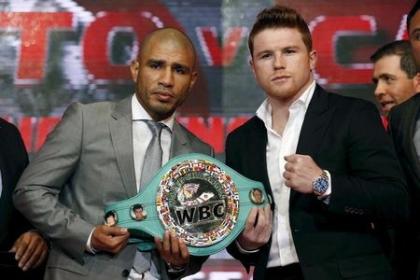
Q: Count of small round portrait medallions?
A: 3